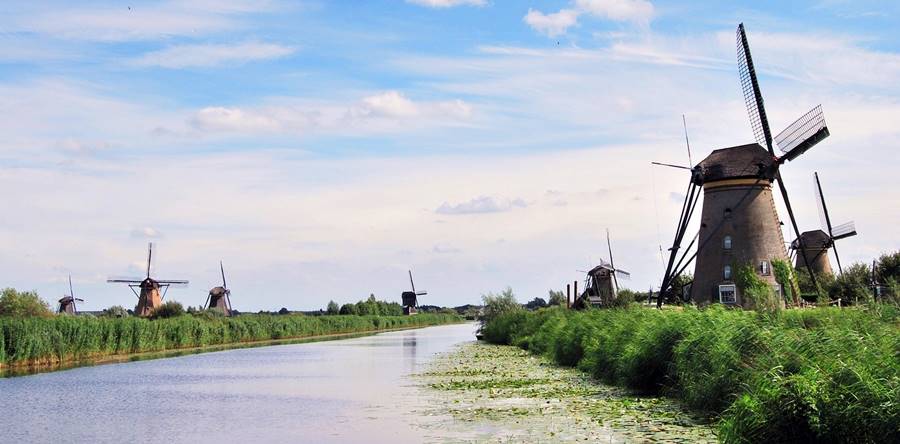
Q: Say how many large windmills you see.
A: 1